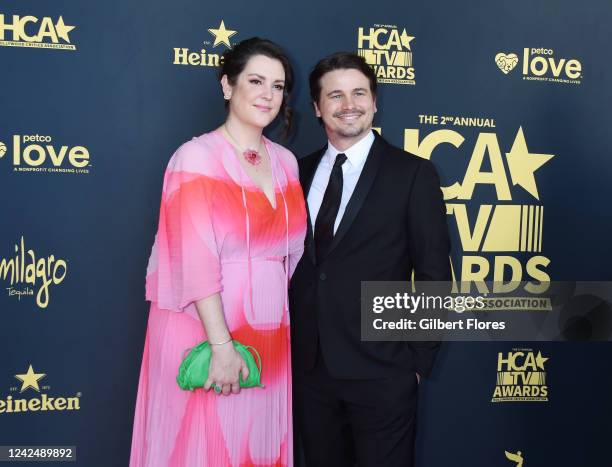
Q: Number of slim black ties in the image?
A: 1